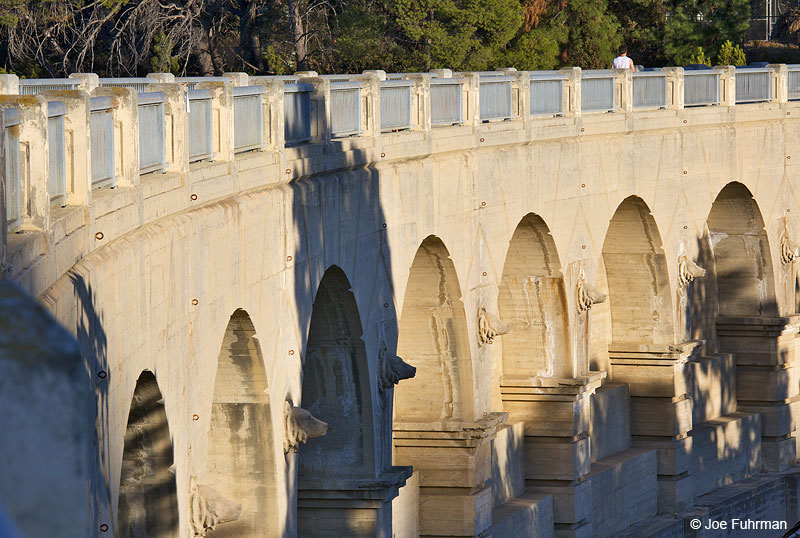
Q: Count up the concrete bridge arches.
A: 7